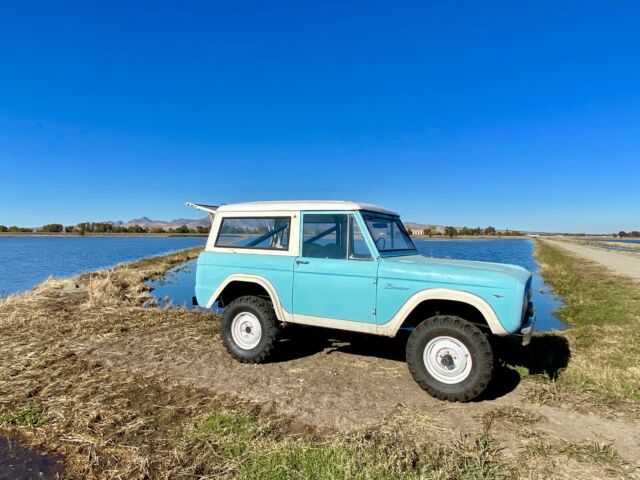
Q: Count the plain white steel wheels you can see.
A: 2